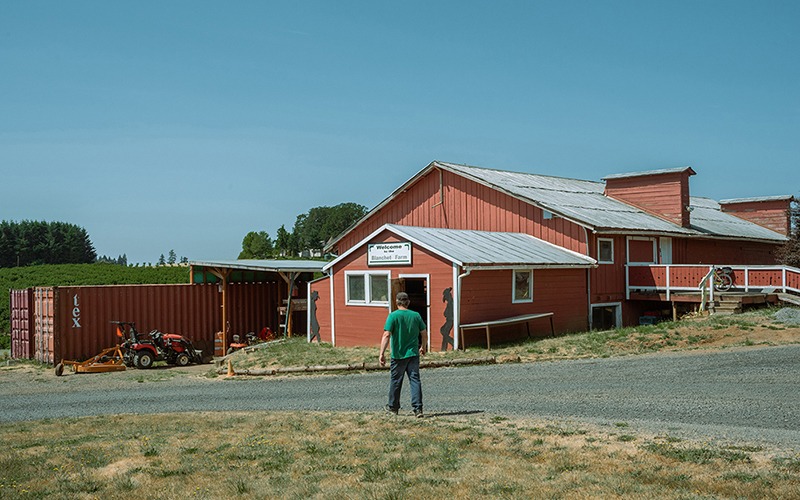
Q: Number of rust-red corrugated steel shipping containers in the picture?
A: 2